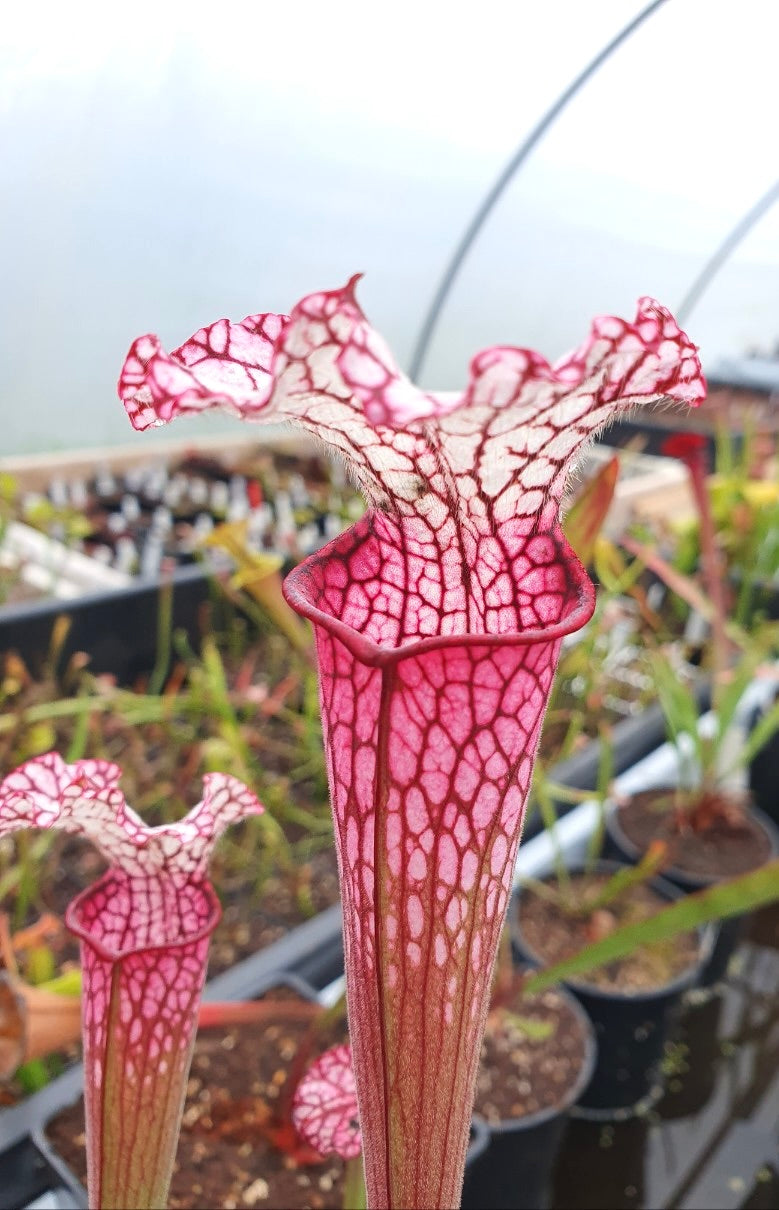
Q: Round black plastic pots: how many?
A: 3